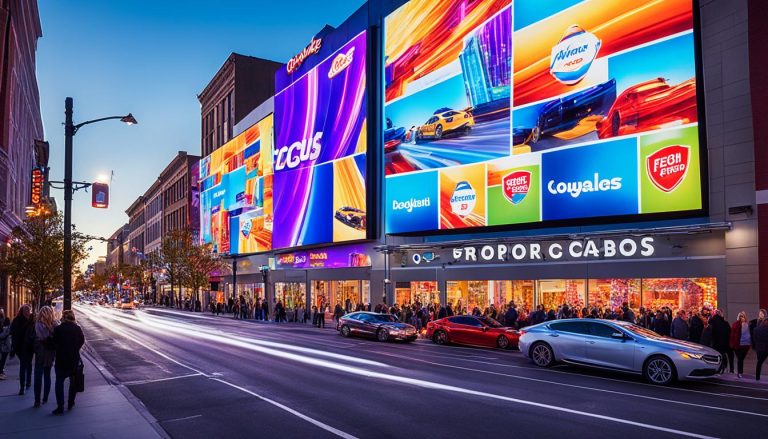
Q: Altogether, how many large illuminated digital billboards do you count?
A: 3